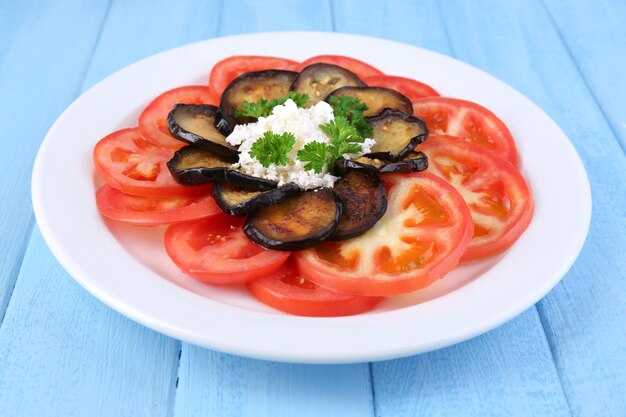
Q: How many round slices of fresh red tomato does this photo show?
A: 11